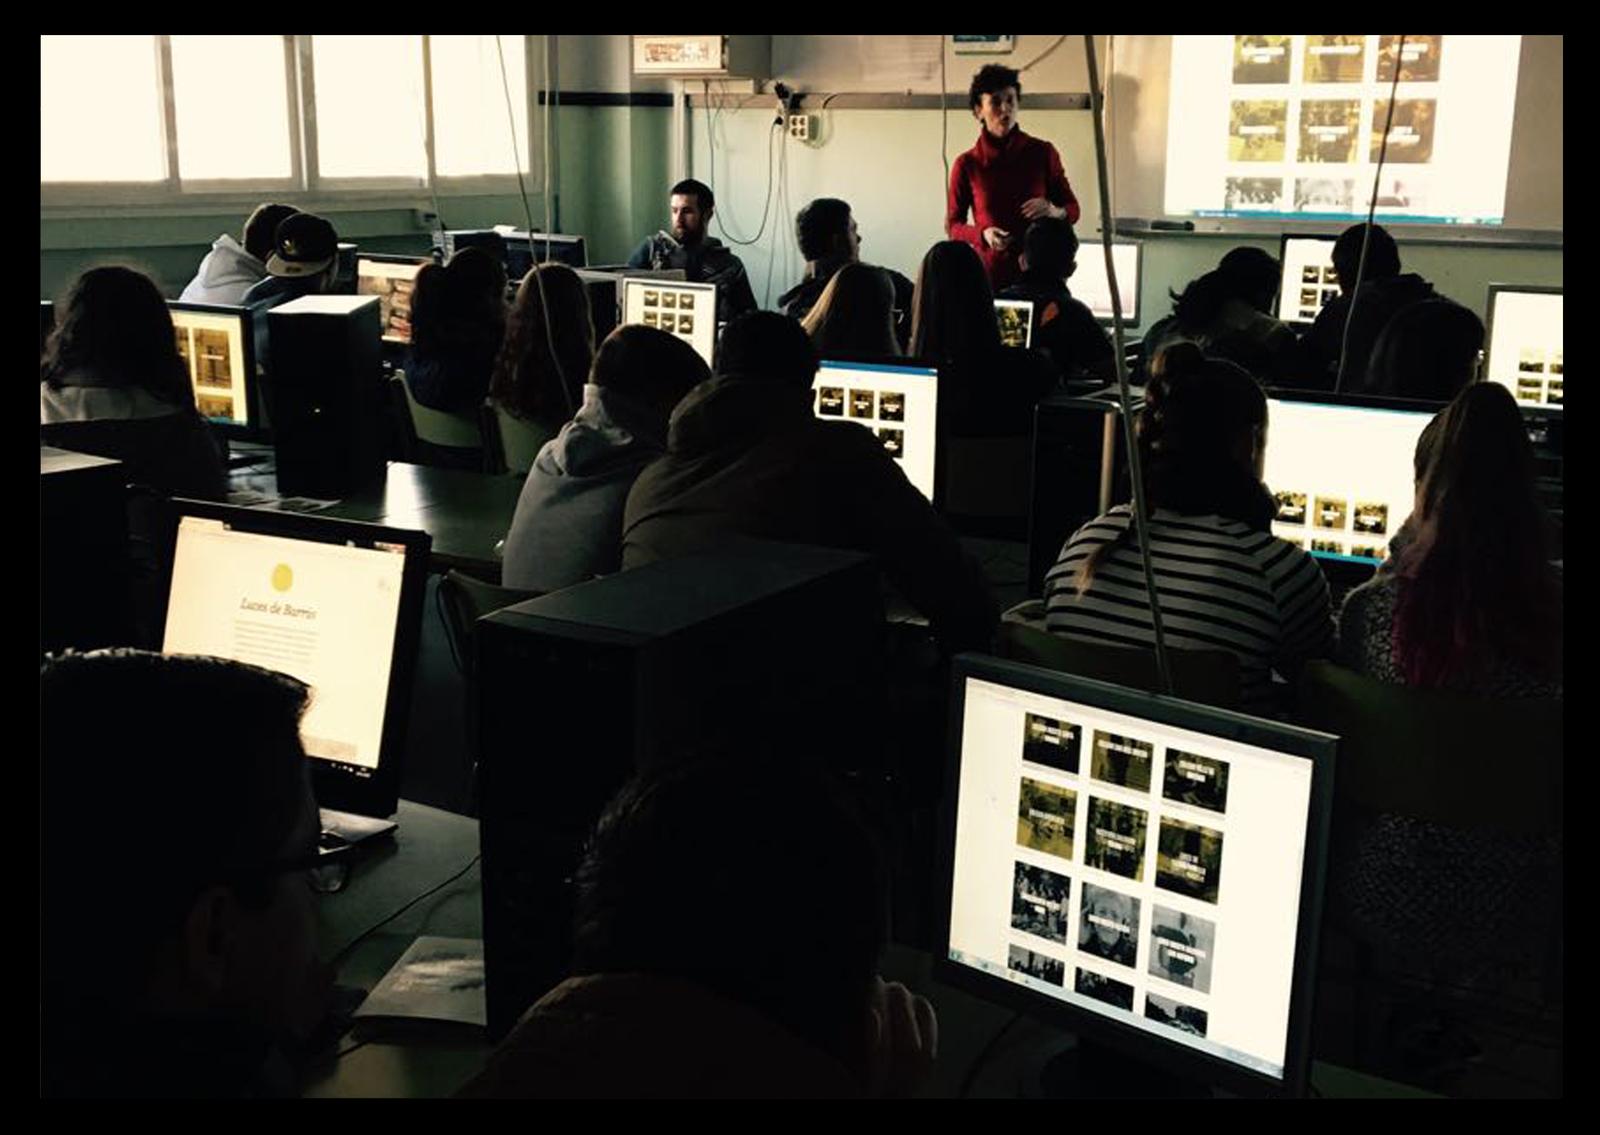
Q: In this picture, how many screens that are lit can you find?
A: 12